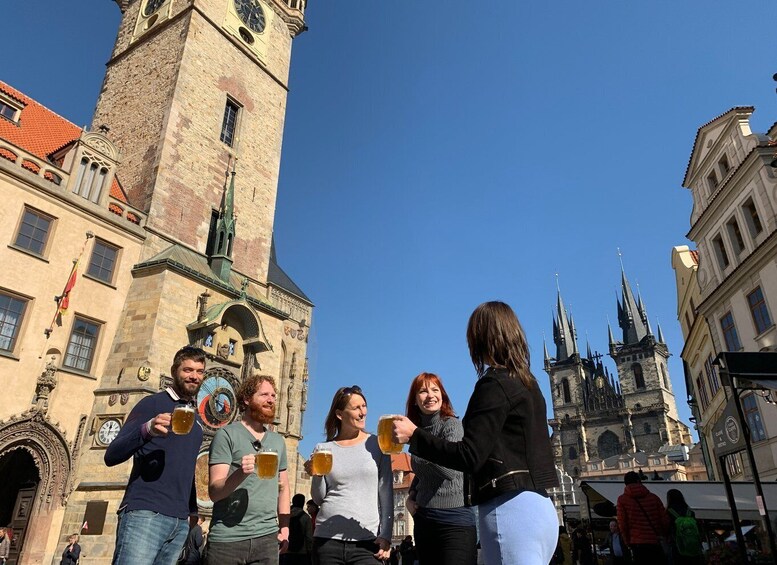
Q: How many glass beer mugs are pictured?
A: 4